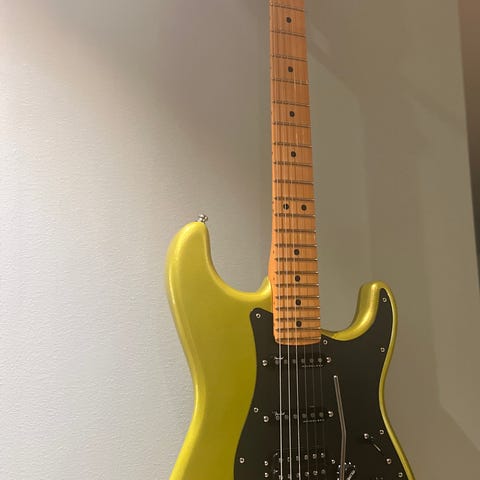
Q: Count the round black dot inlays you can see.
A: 10